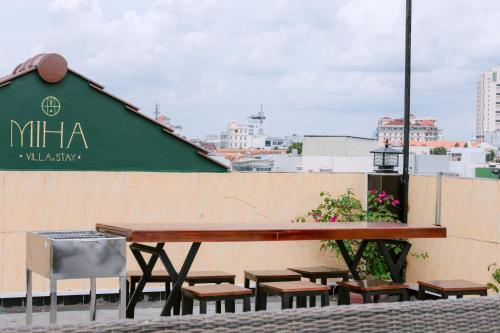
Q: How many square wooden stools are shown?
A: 8